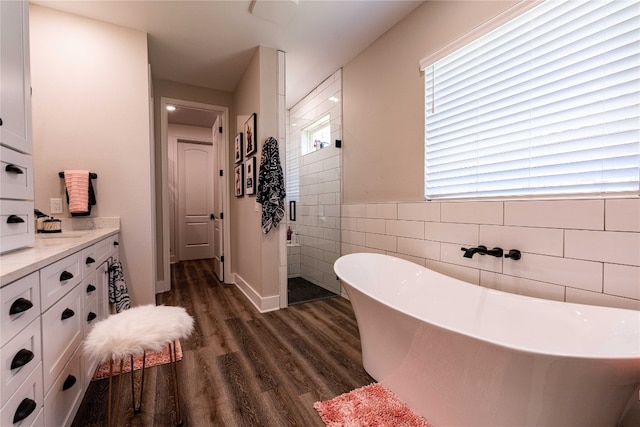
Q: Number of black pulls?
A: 12